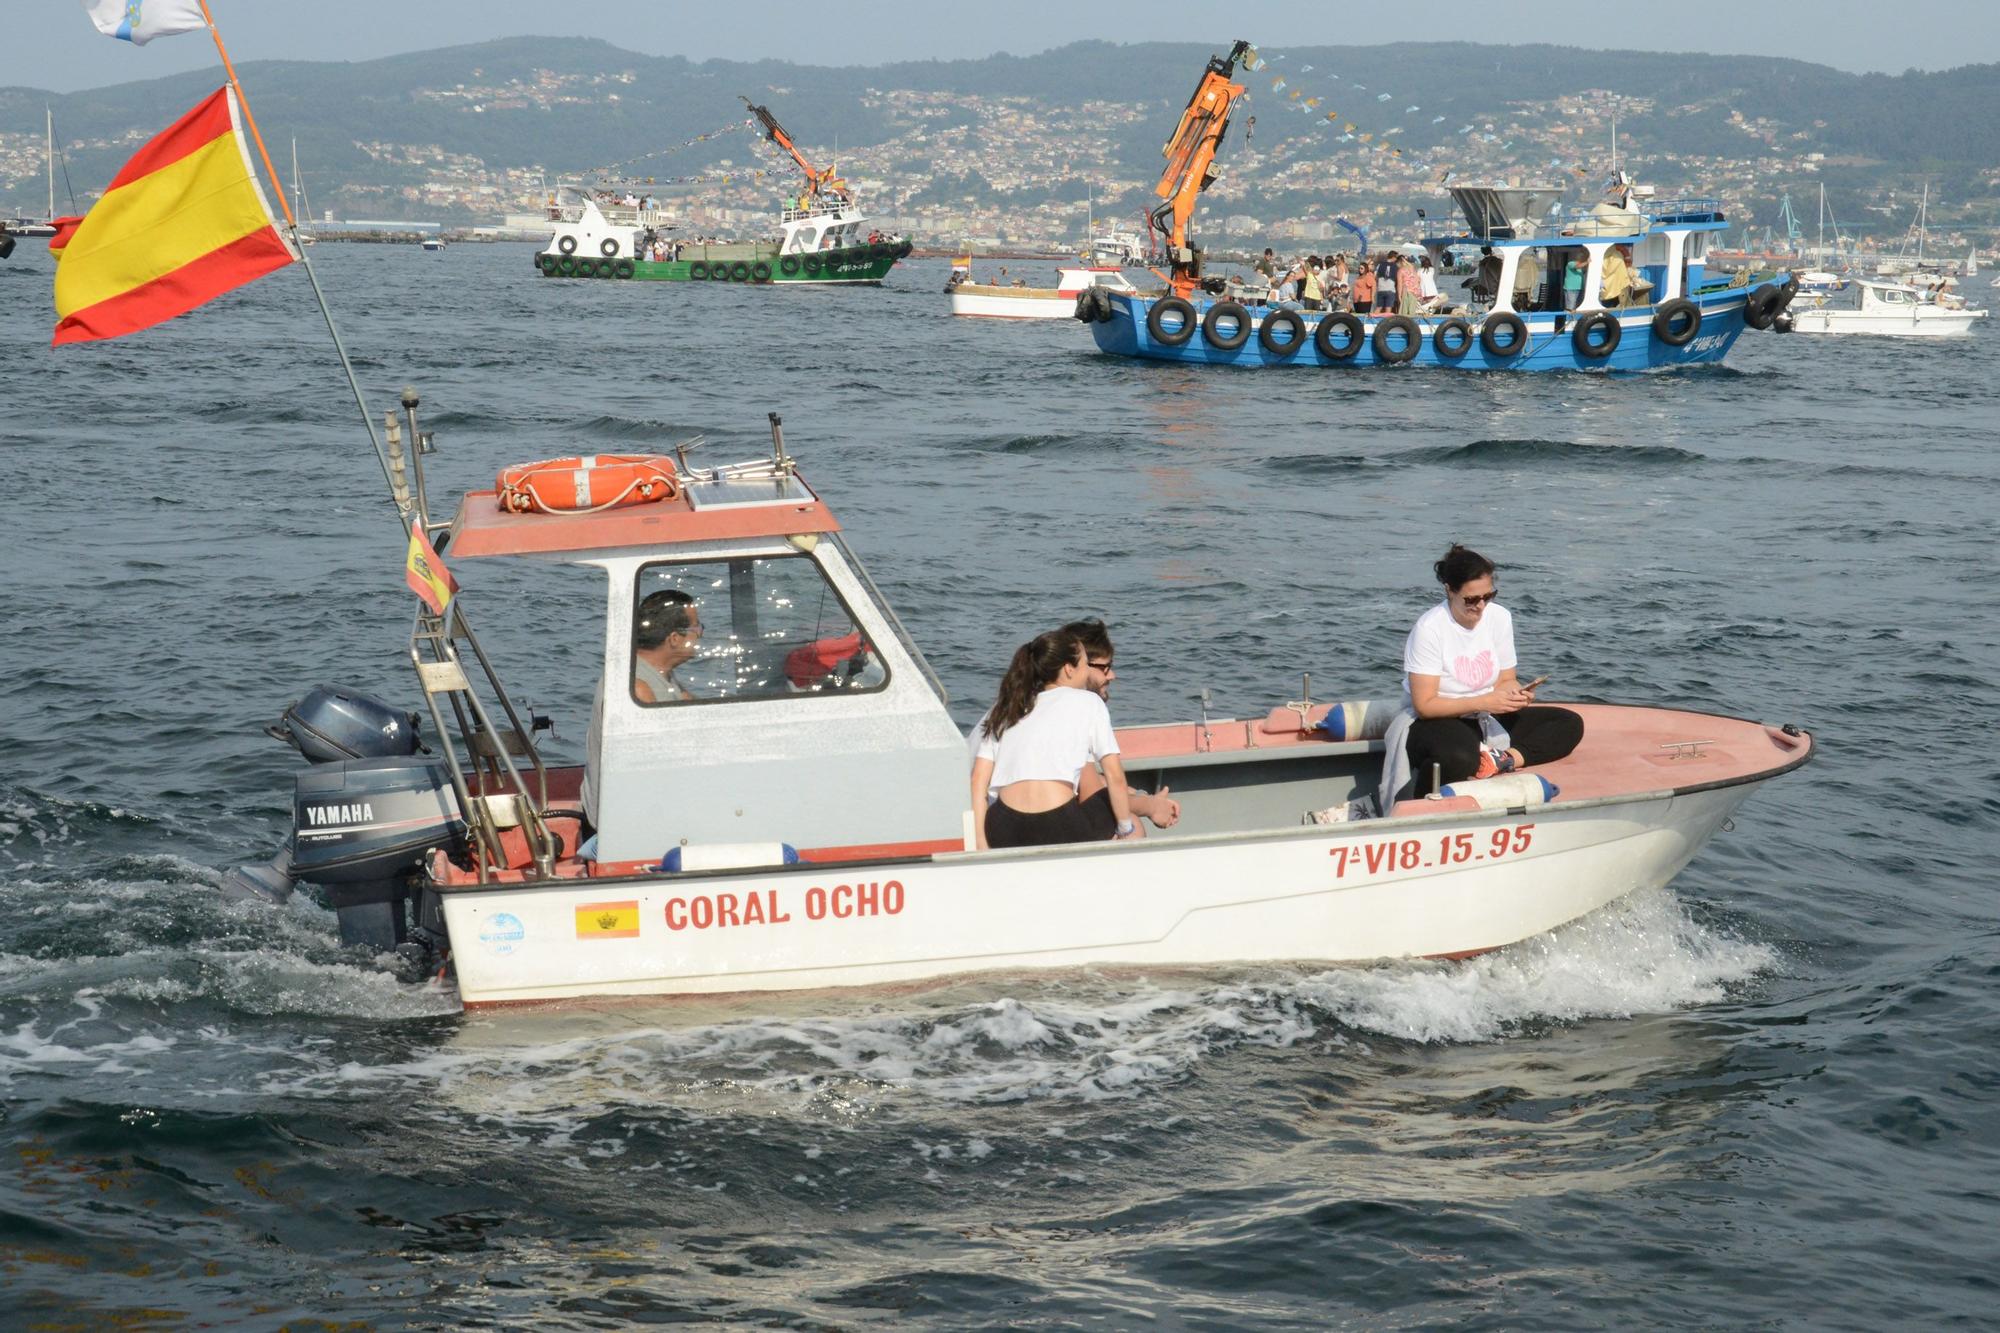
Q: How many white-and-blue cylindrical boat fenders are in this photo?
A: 3